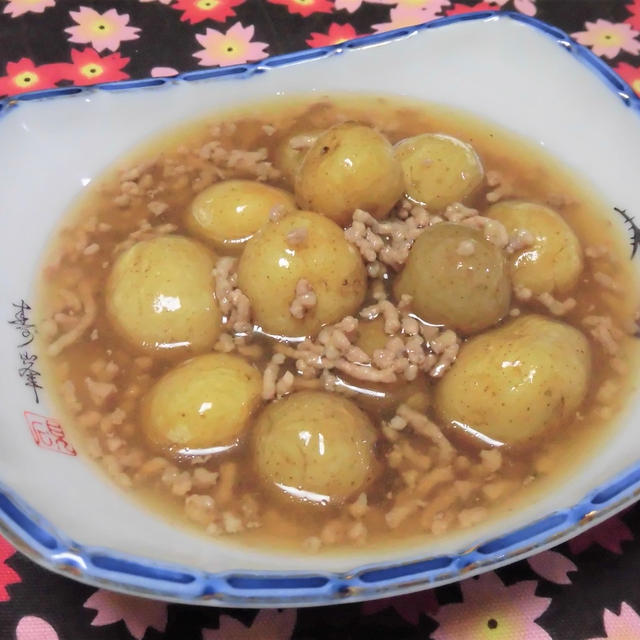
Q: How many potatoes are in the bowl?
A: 12